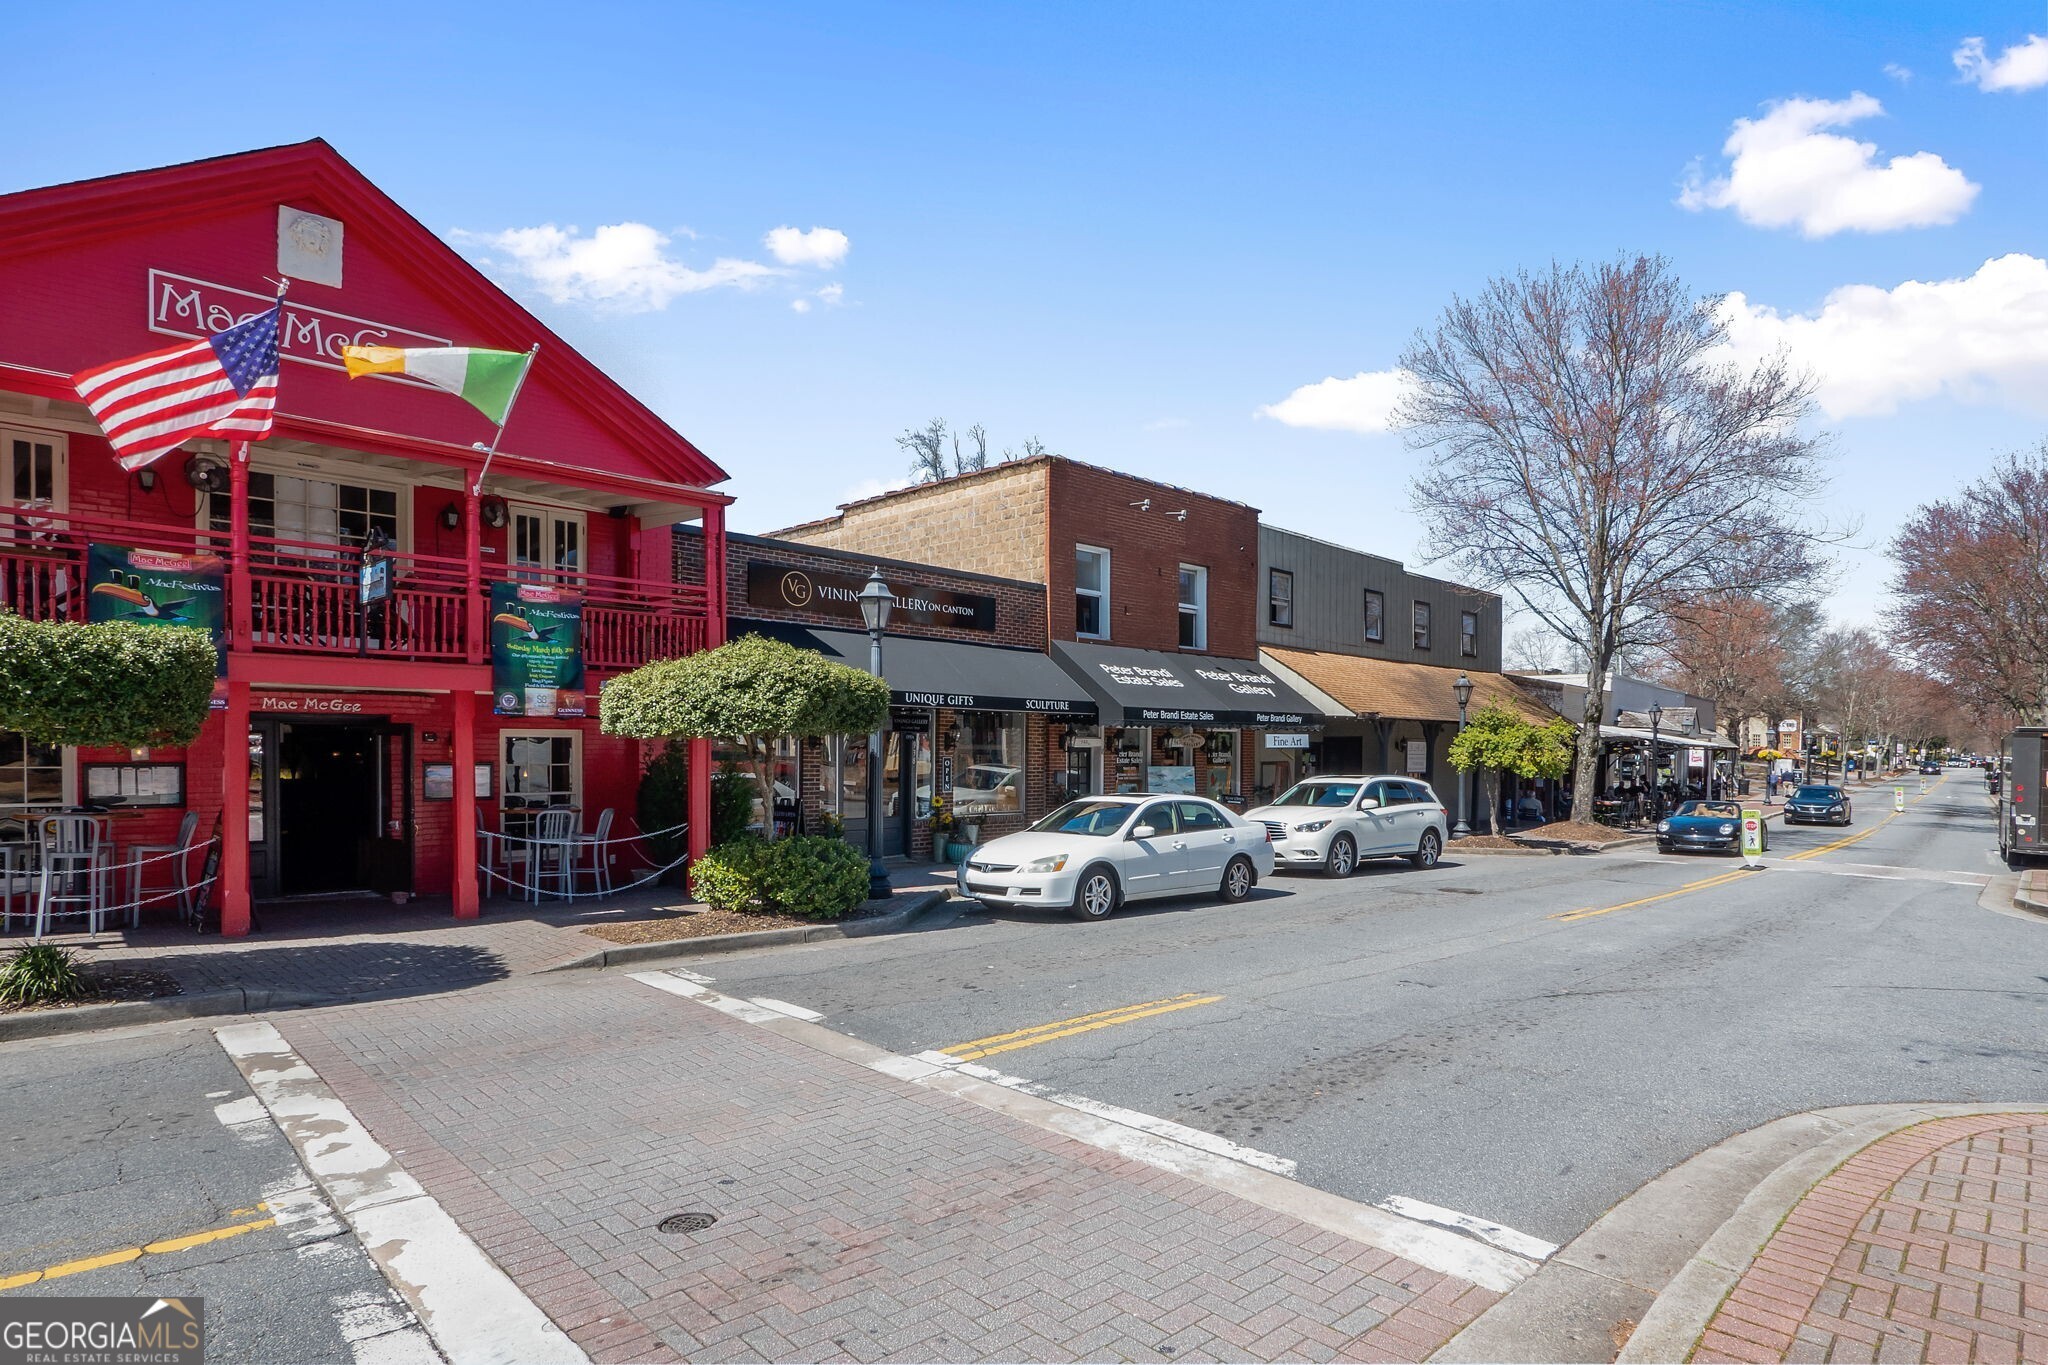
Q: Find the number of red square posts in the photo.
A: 3